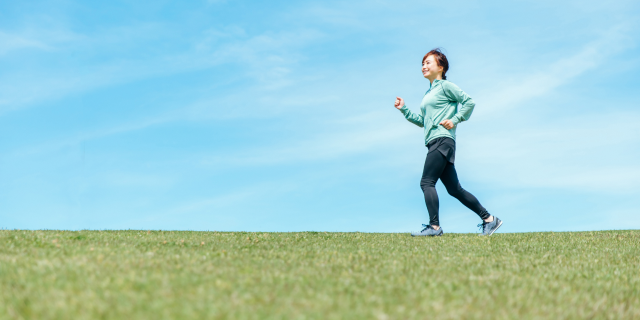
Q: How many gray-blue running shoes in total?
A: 2